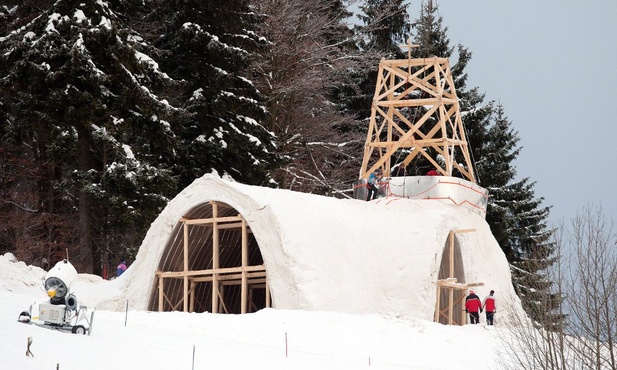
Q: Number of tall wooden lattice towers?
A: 1